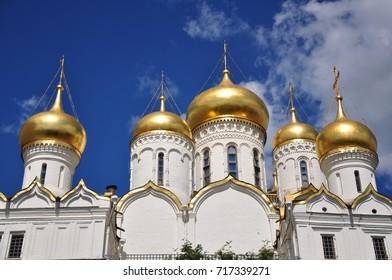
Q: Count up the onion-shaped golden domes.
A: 5